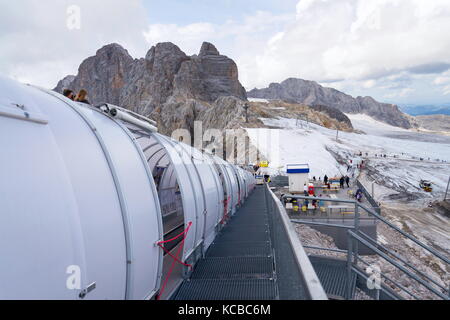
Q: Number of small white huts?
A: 1